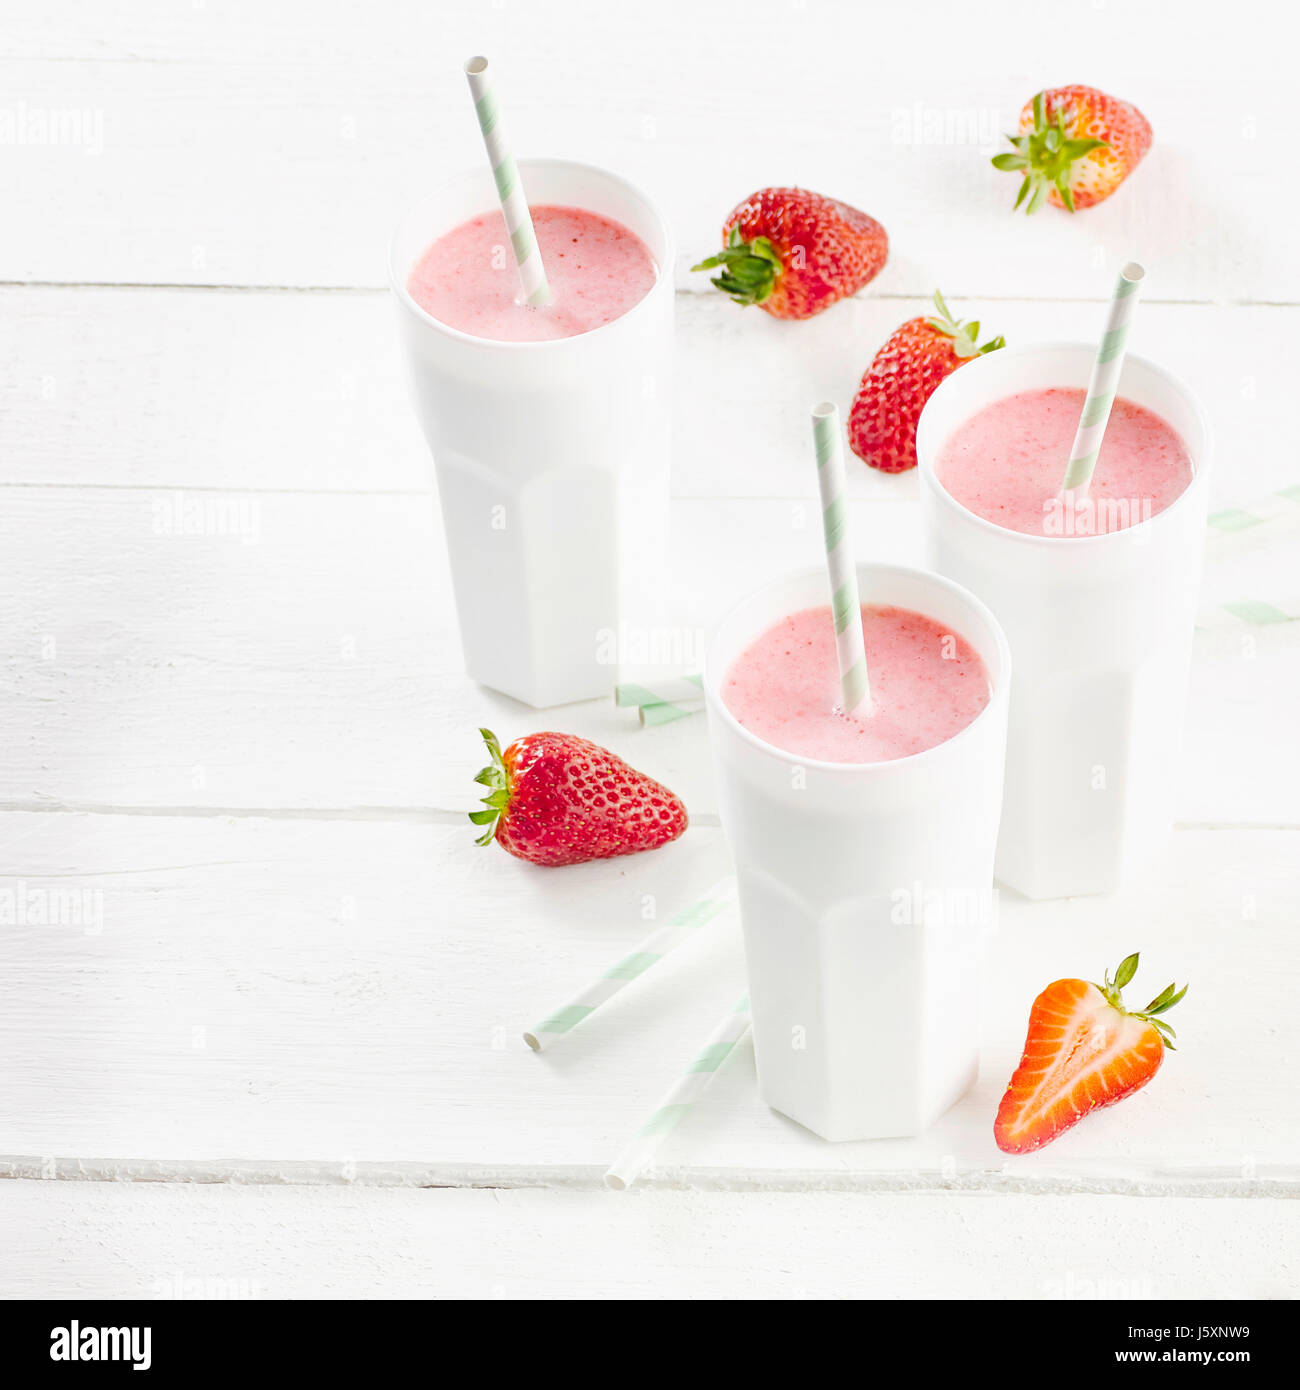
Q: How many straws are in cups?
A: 3